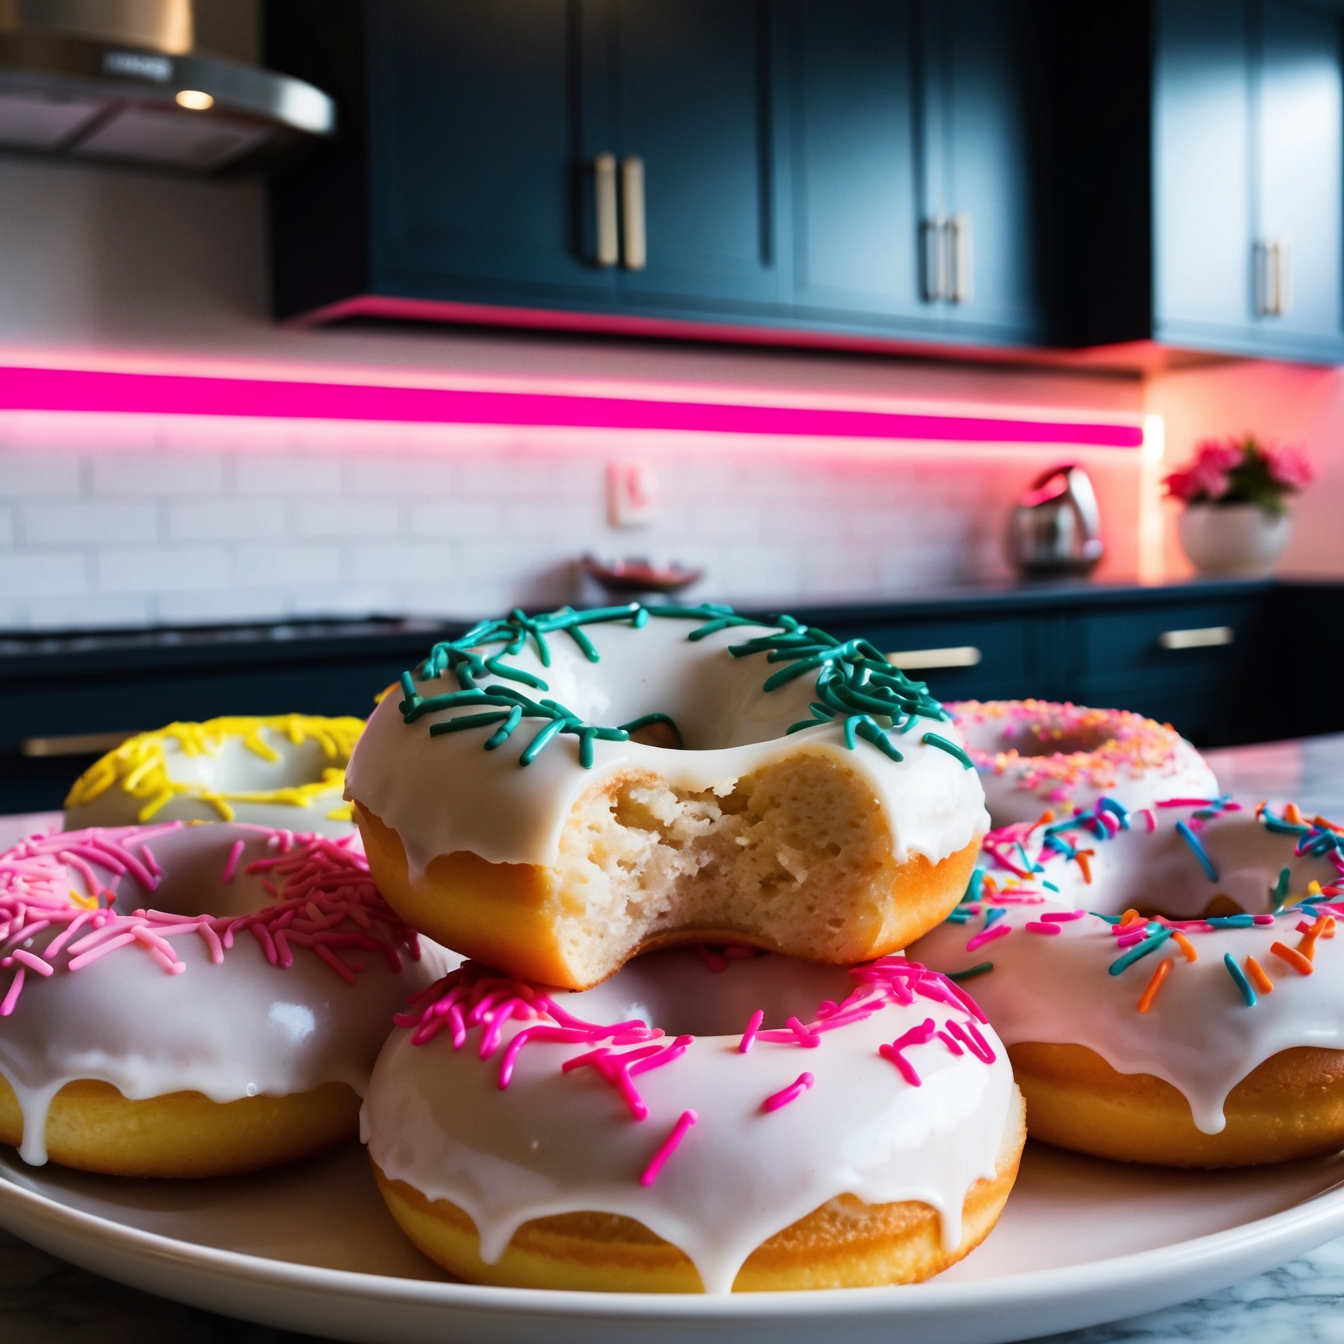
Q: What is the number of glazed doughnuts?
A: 6